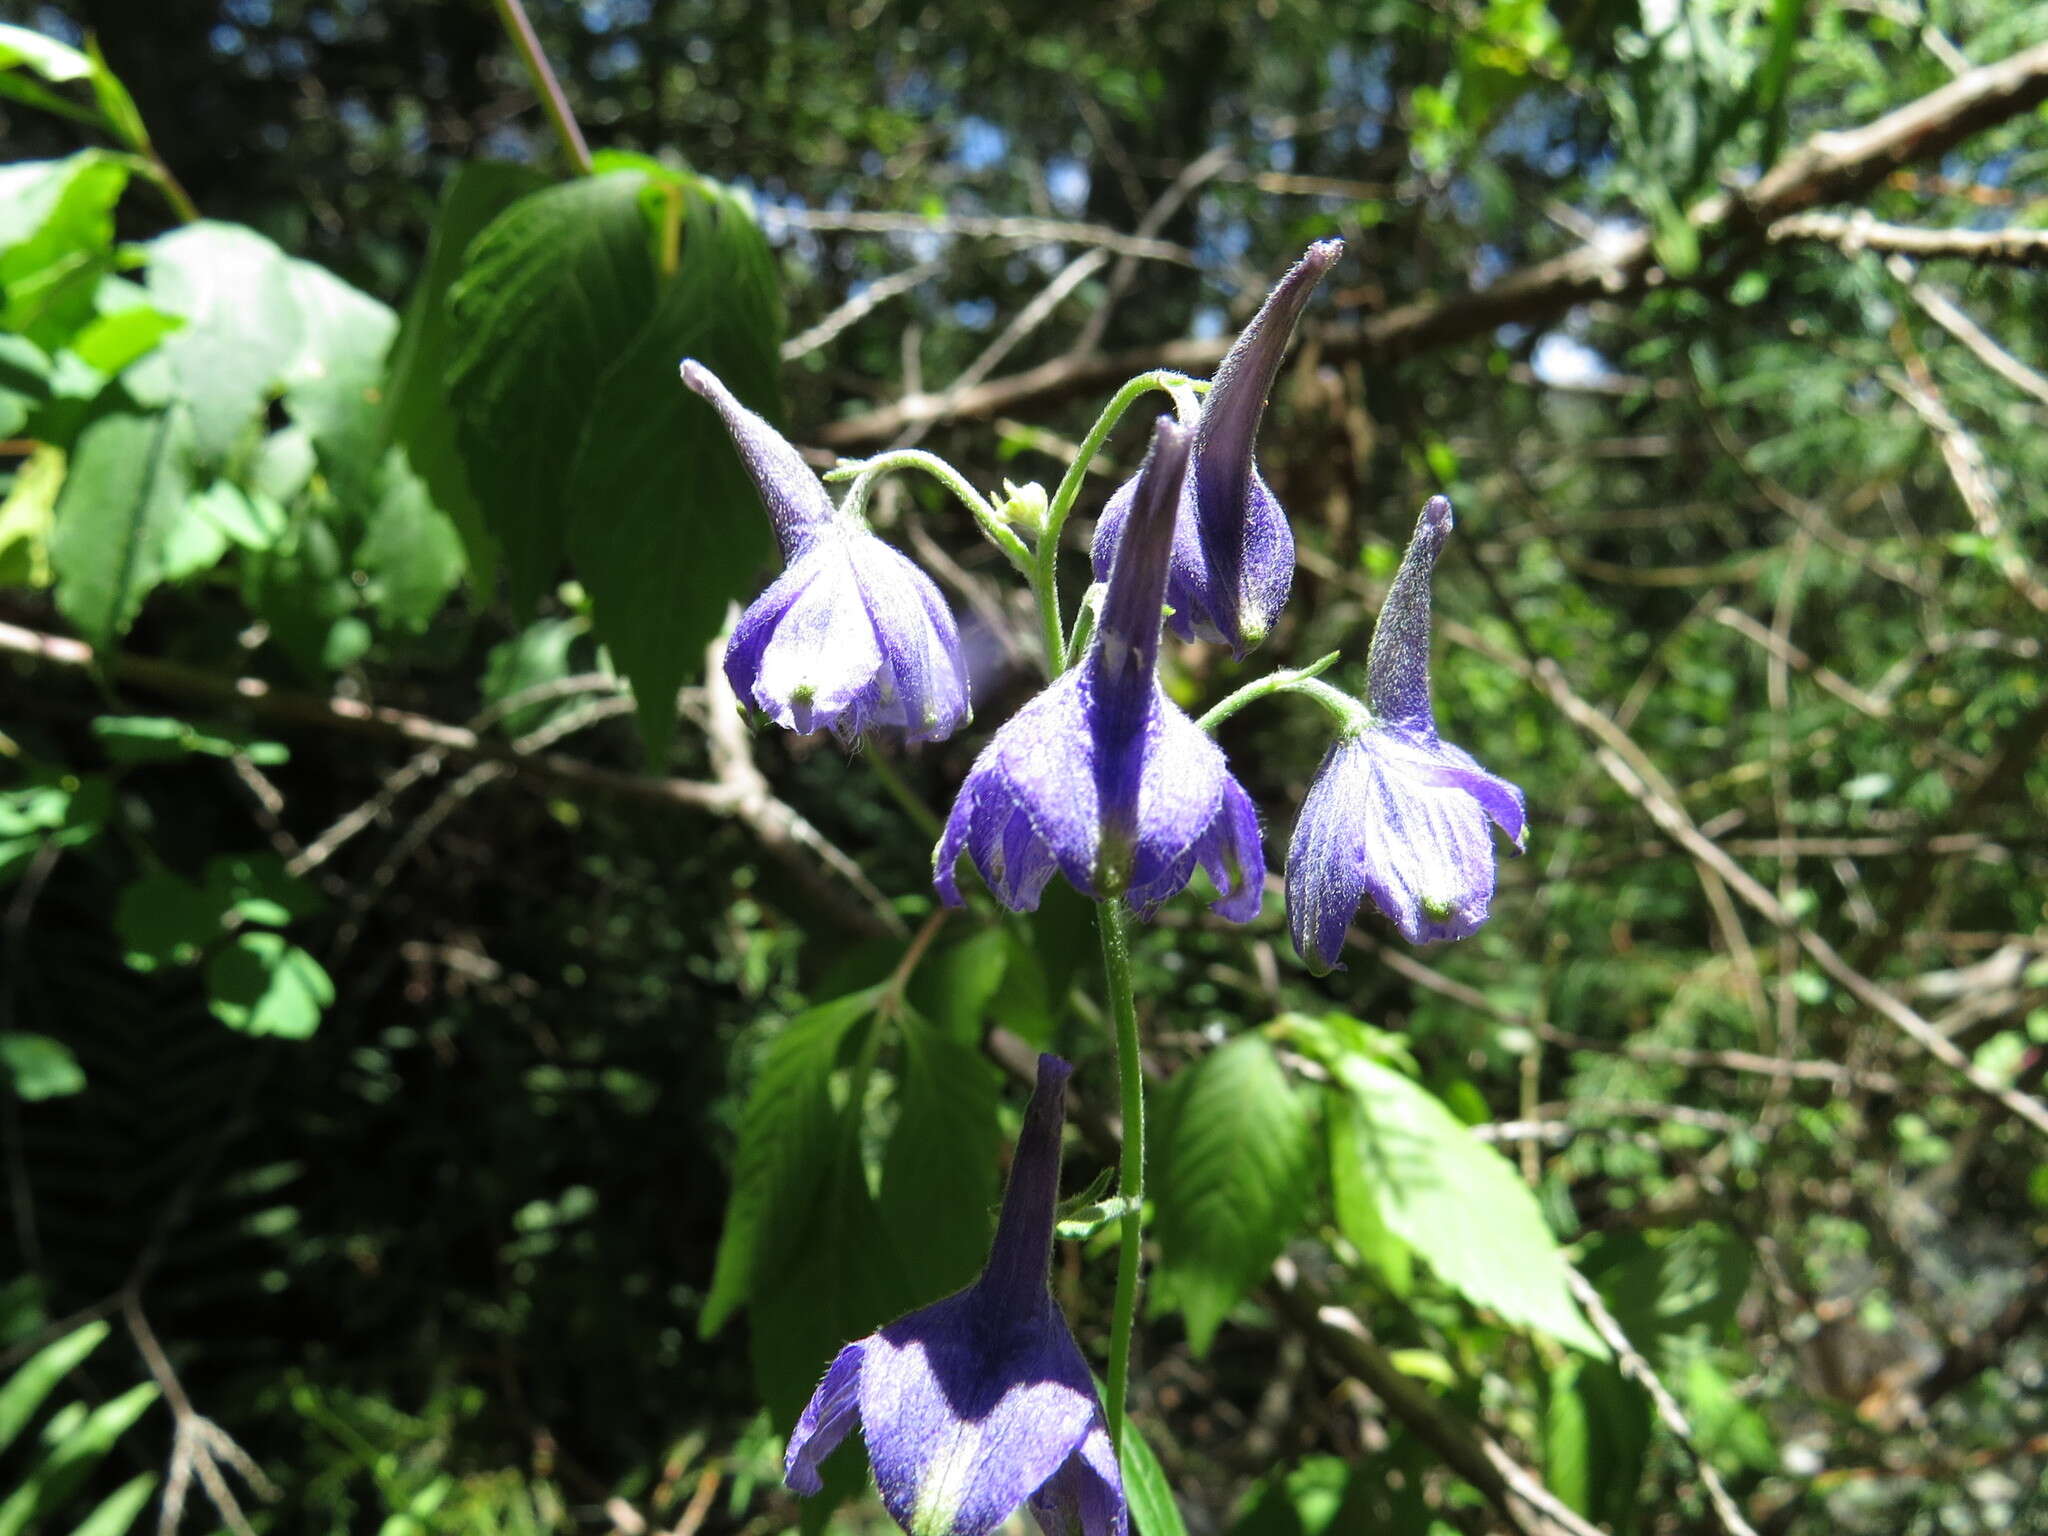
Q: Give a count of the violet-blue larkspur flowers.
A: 5